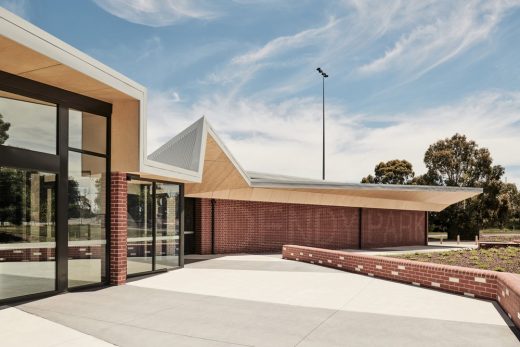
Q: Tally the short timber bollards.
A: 3